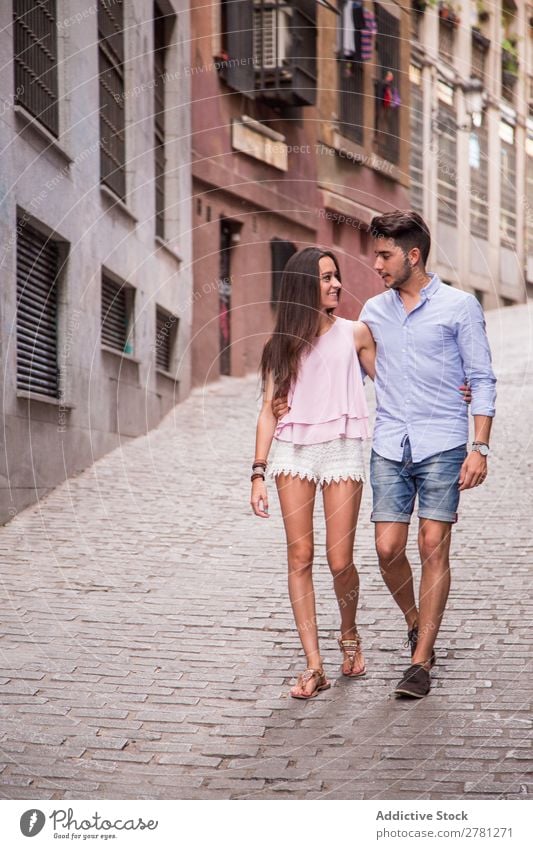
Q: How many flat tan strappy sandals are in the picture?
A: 2